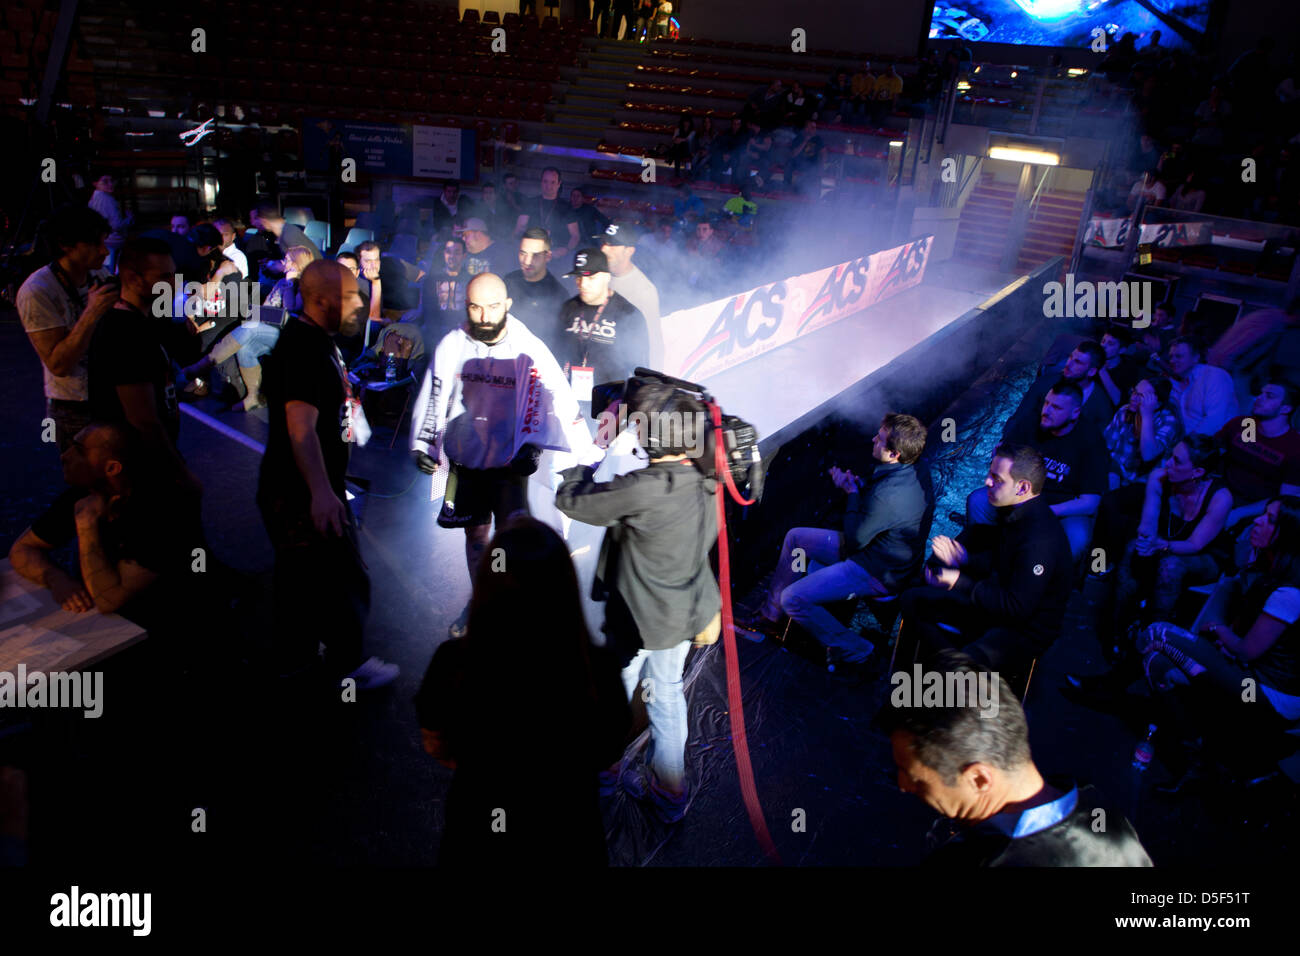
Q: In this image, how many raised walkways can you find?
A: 1